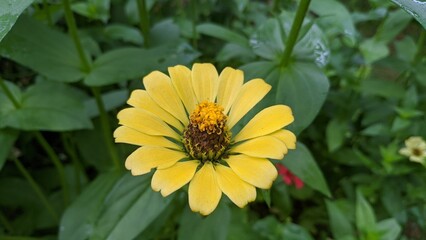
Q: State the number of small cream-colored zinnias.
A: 1